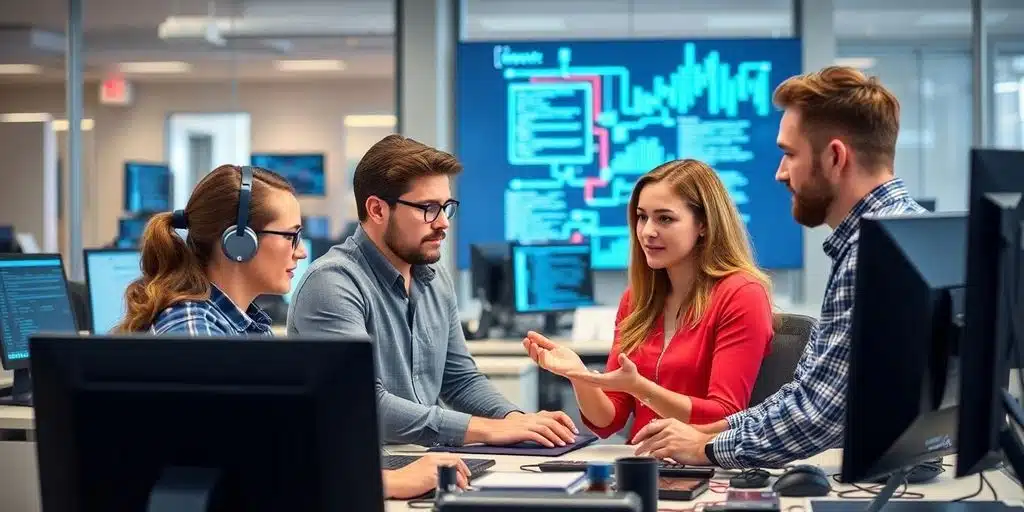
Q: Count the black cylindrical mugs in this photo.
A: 1